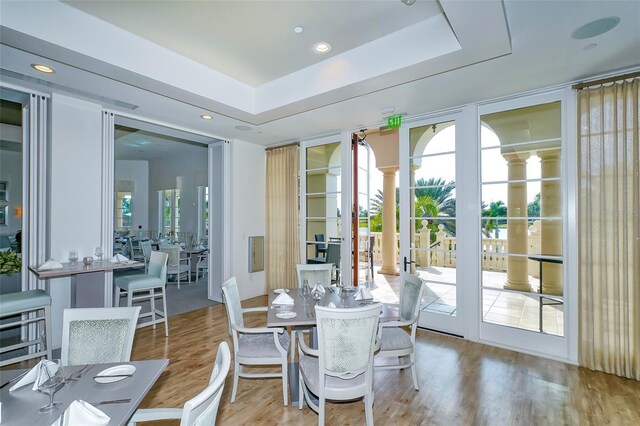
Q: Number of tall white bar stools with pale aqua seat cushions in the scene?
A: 2